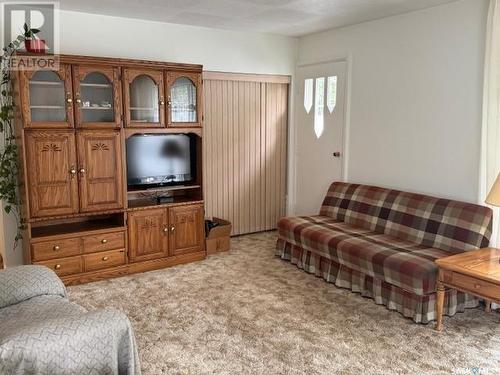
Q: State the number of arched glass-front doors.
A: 4